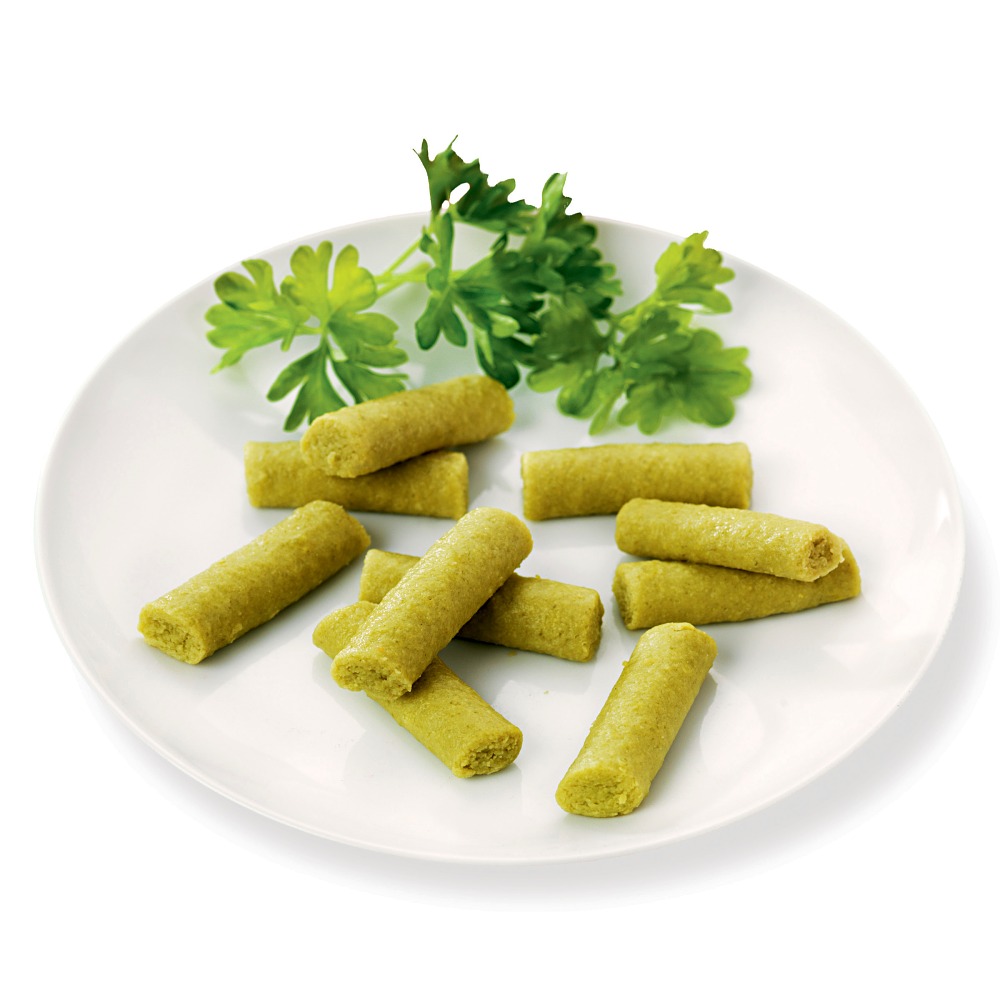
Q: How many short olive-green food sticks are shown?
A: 10